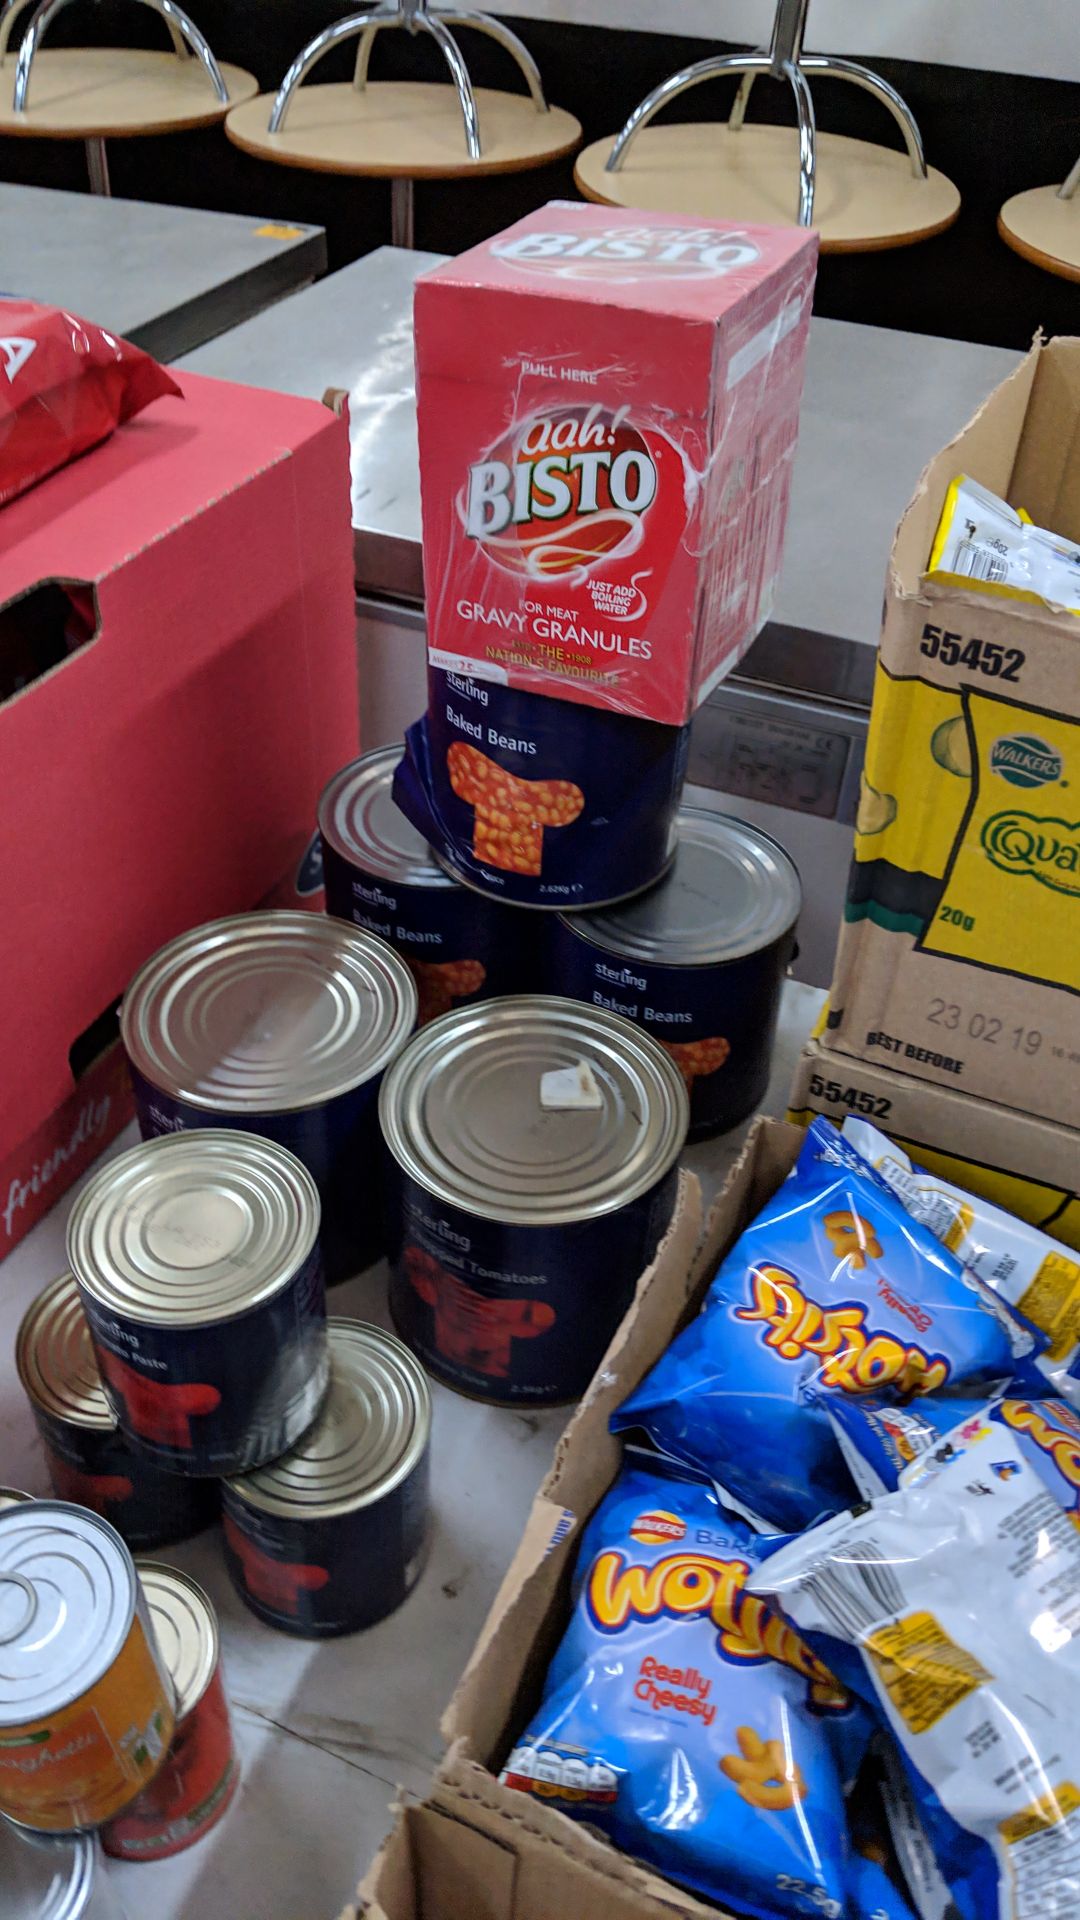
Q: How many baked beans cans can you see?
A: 3